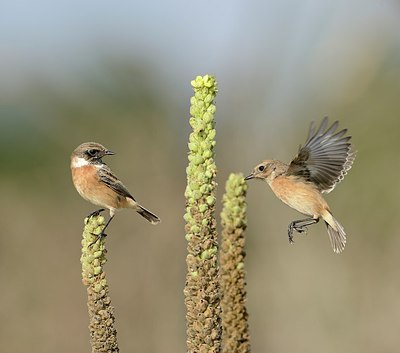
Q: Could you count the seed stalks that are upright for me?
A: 3